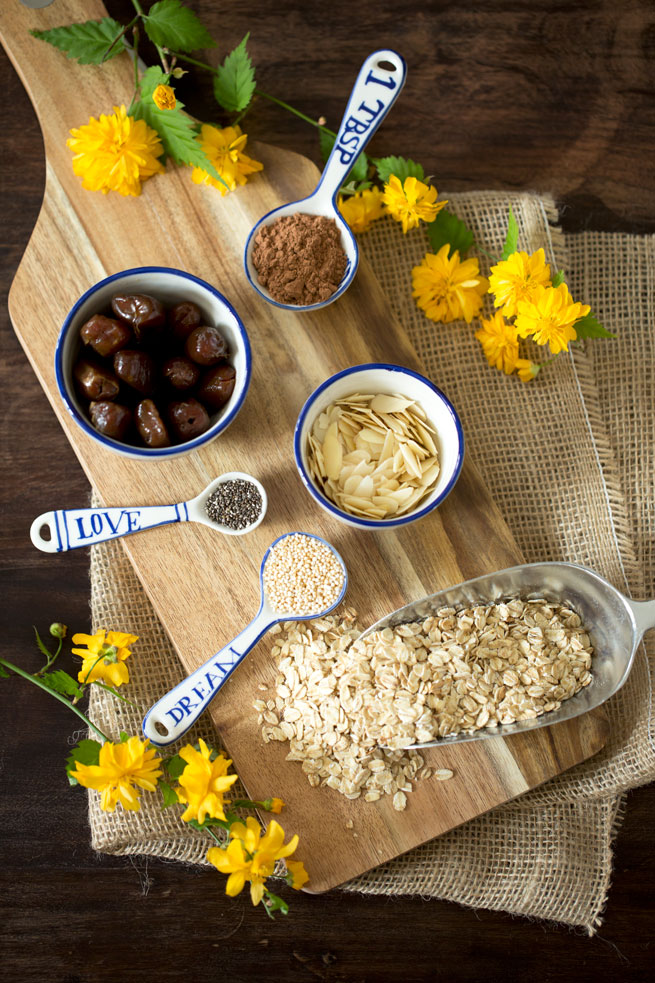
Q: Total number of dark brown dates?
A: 11